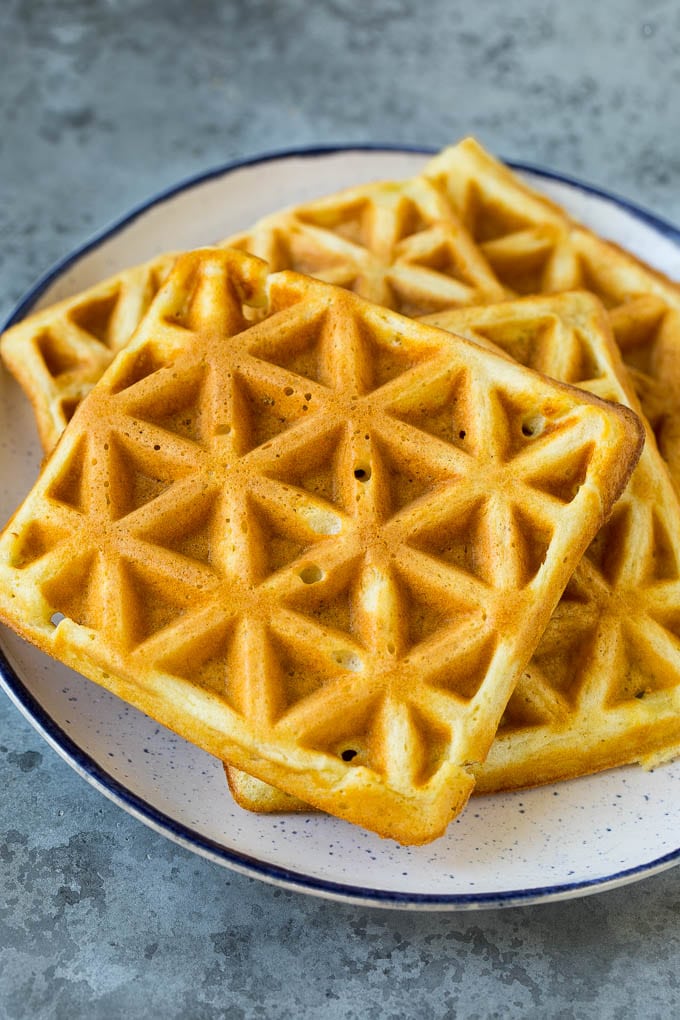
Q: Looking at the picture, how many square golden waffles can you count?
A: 4